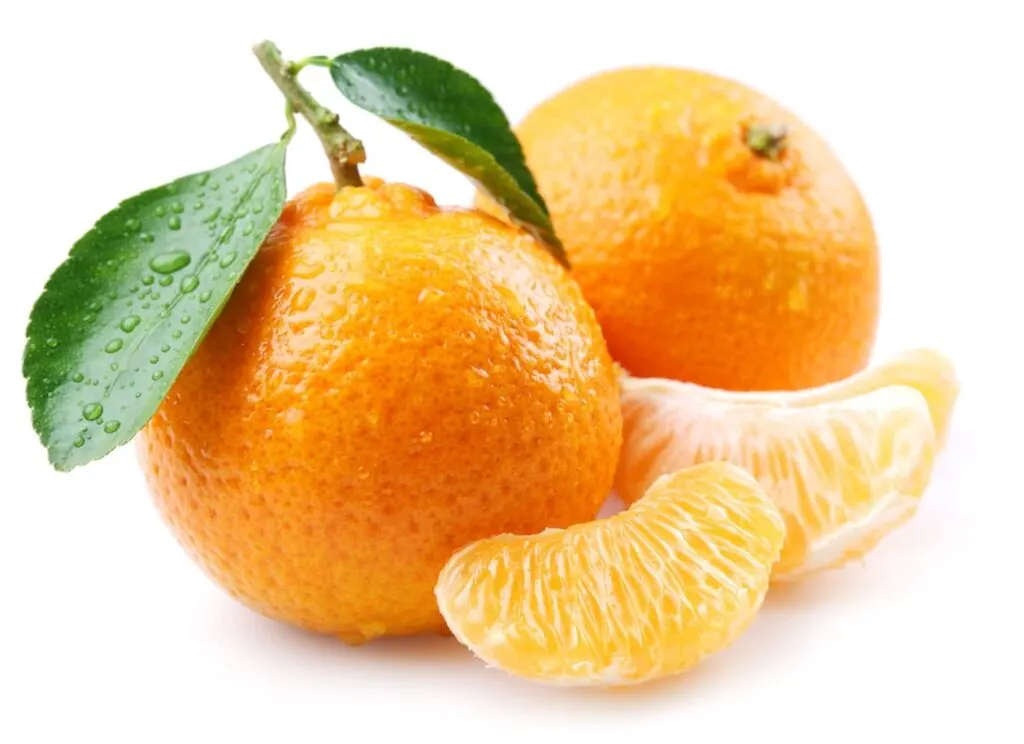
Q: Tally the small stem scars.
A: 1